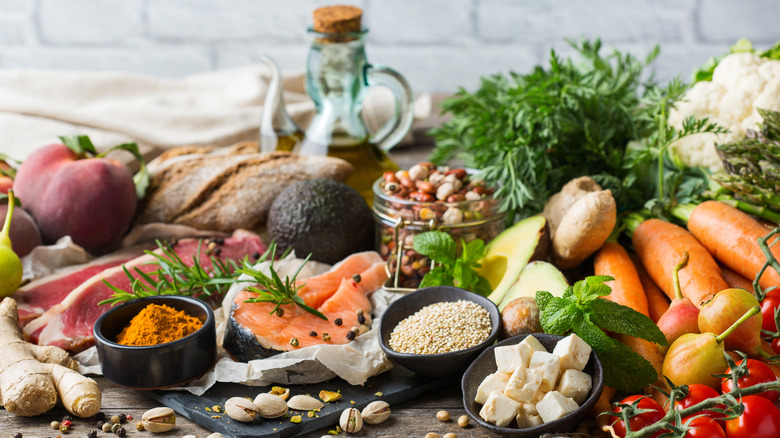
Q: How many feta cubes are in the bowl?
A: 10